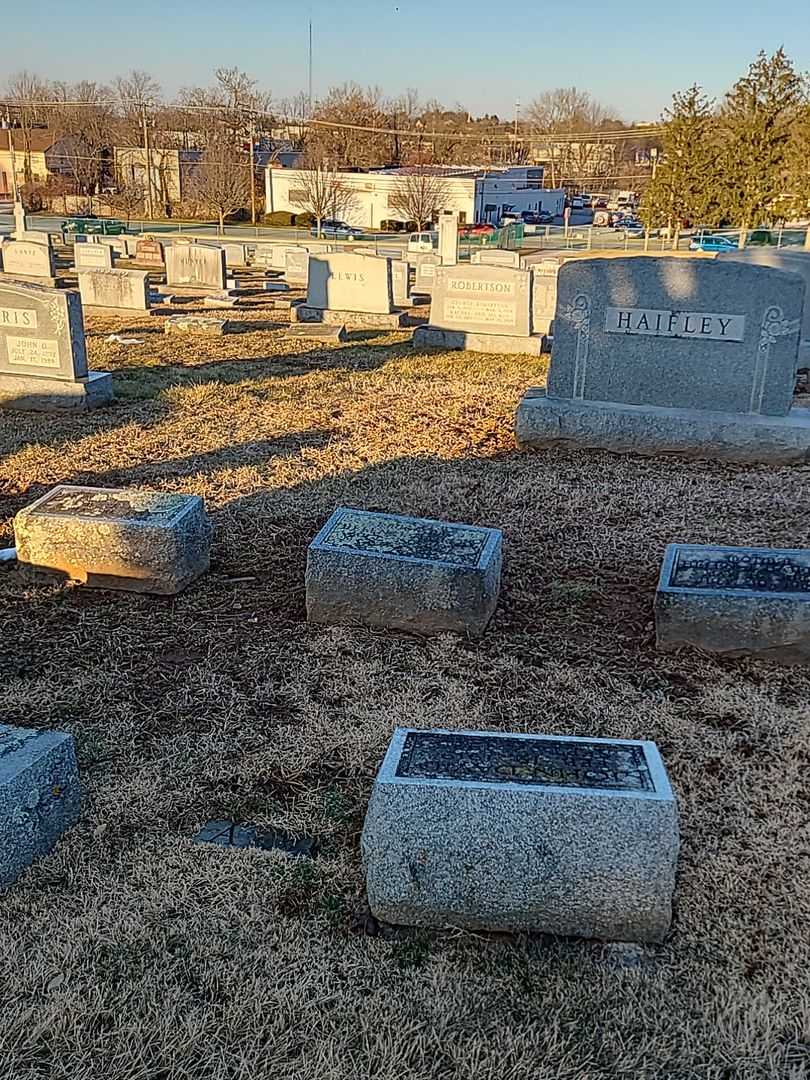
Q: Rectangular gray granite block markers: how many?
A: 5